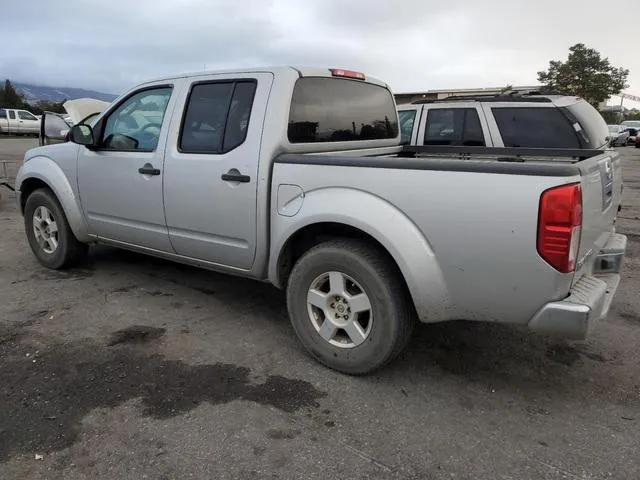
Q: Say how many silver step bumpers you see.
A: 1